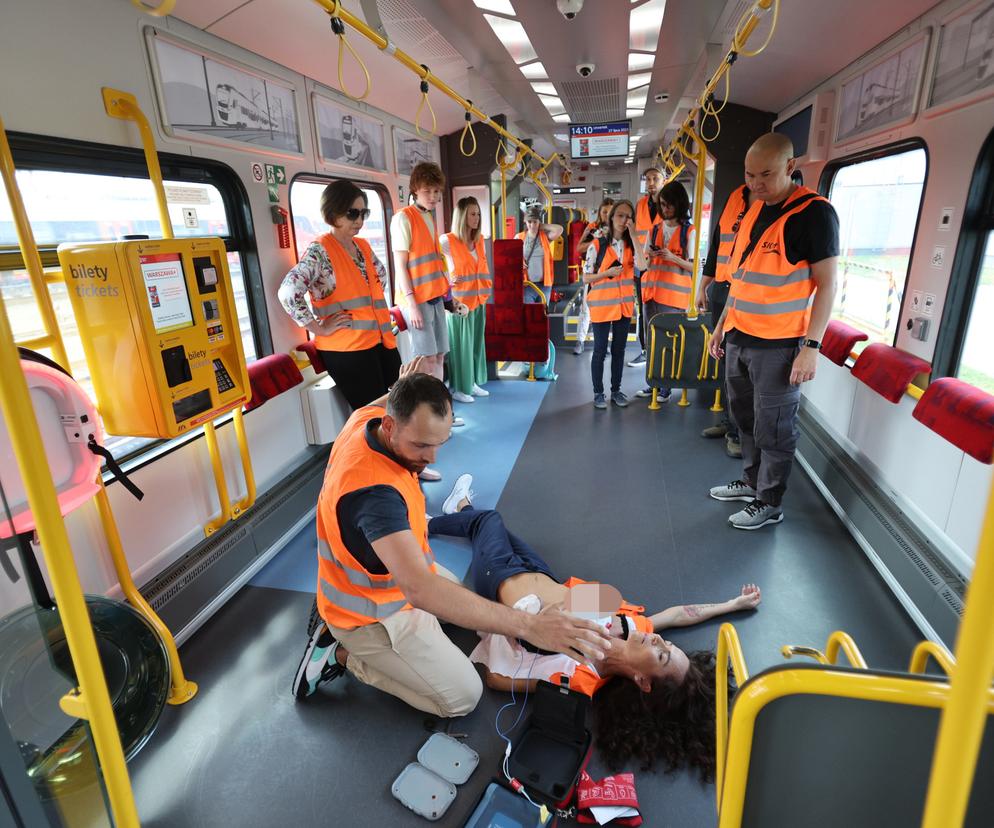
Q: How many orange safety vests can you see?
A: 12